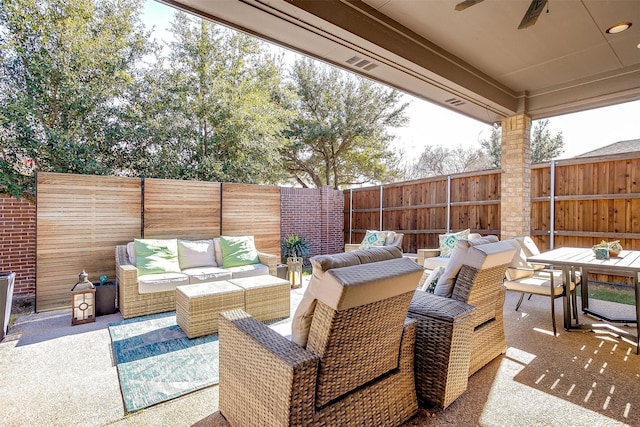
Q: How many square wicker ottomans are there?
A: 2